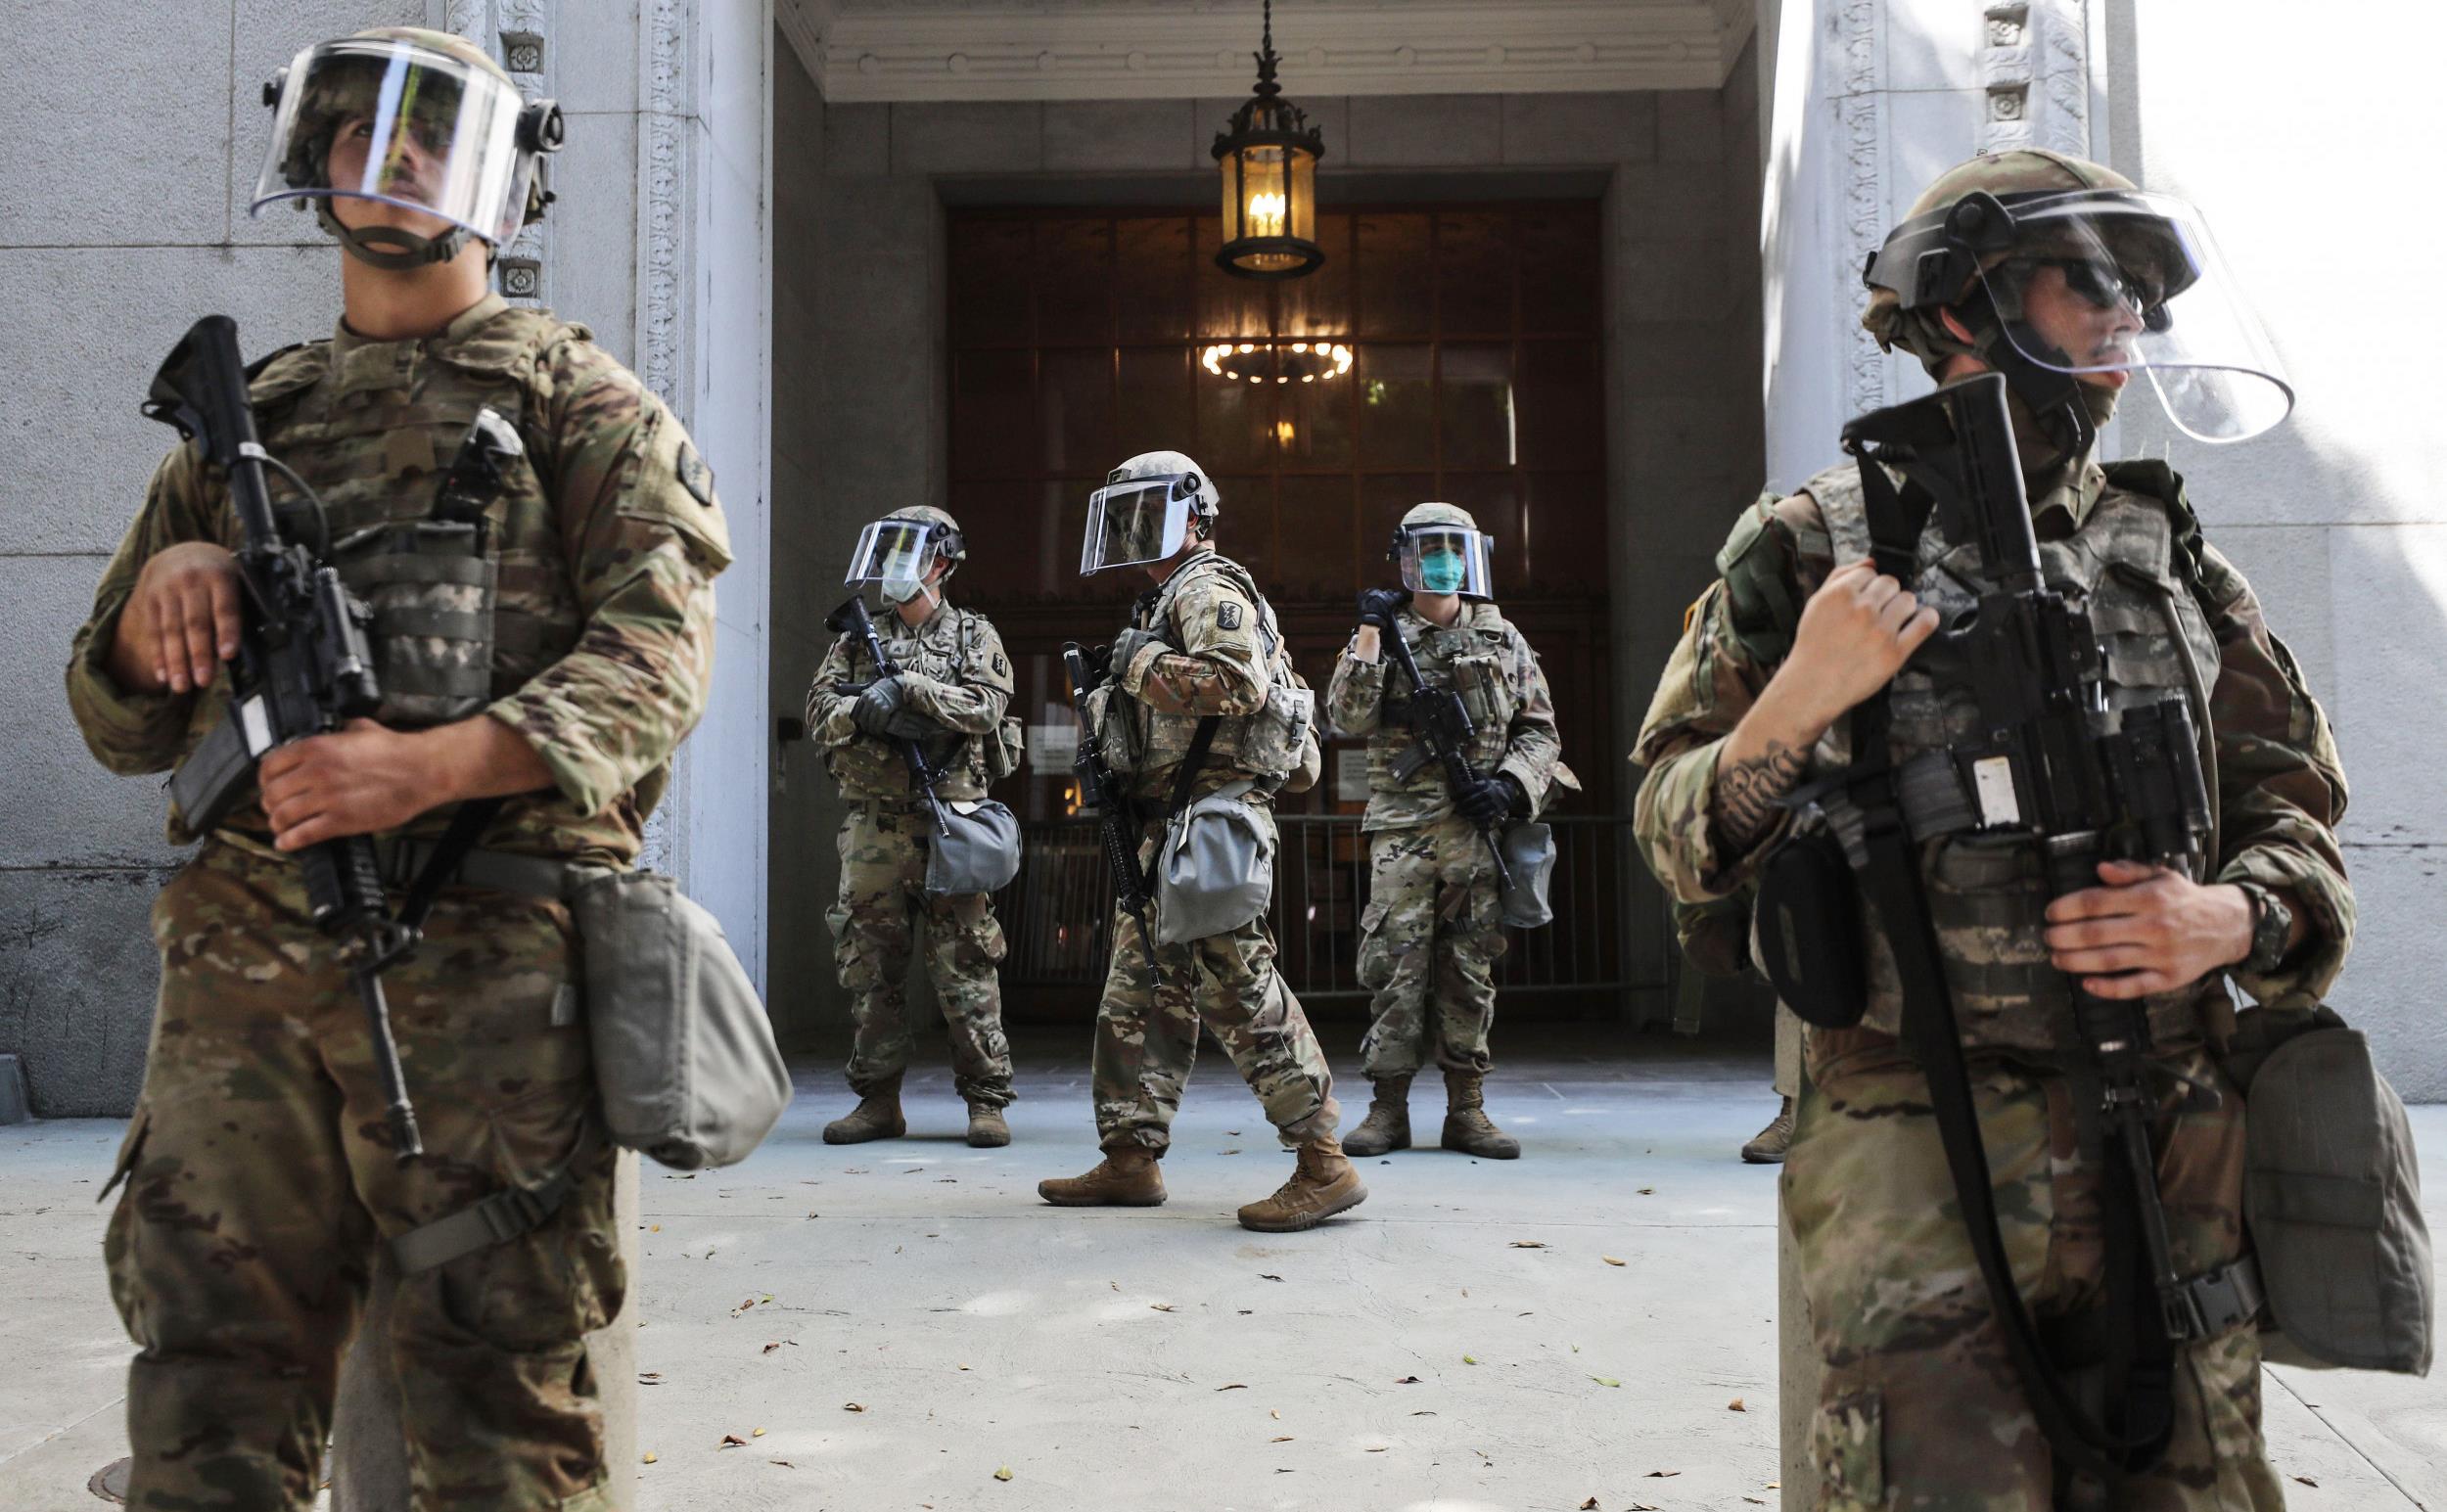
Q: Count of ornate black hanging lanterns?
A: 1